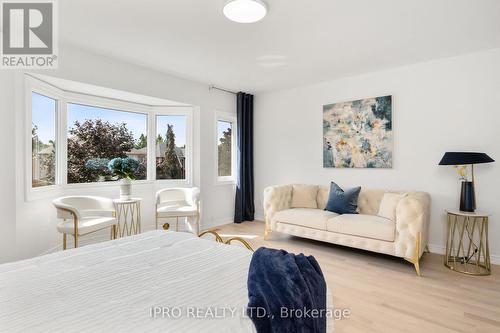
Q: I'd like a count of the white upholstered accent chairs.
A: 2